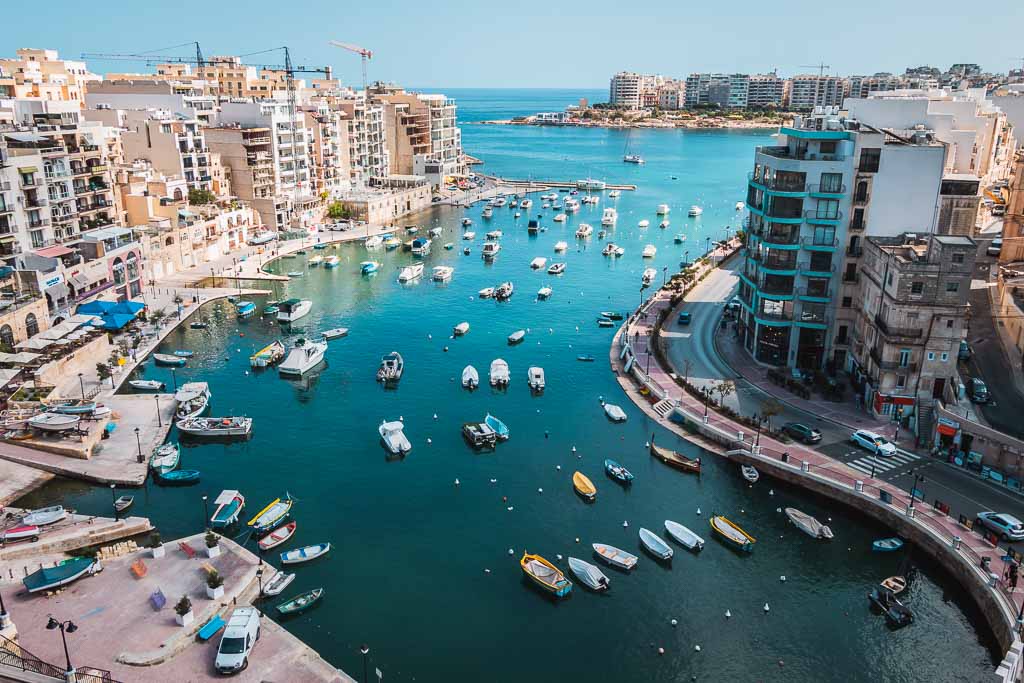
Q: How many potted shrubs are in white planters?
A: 4